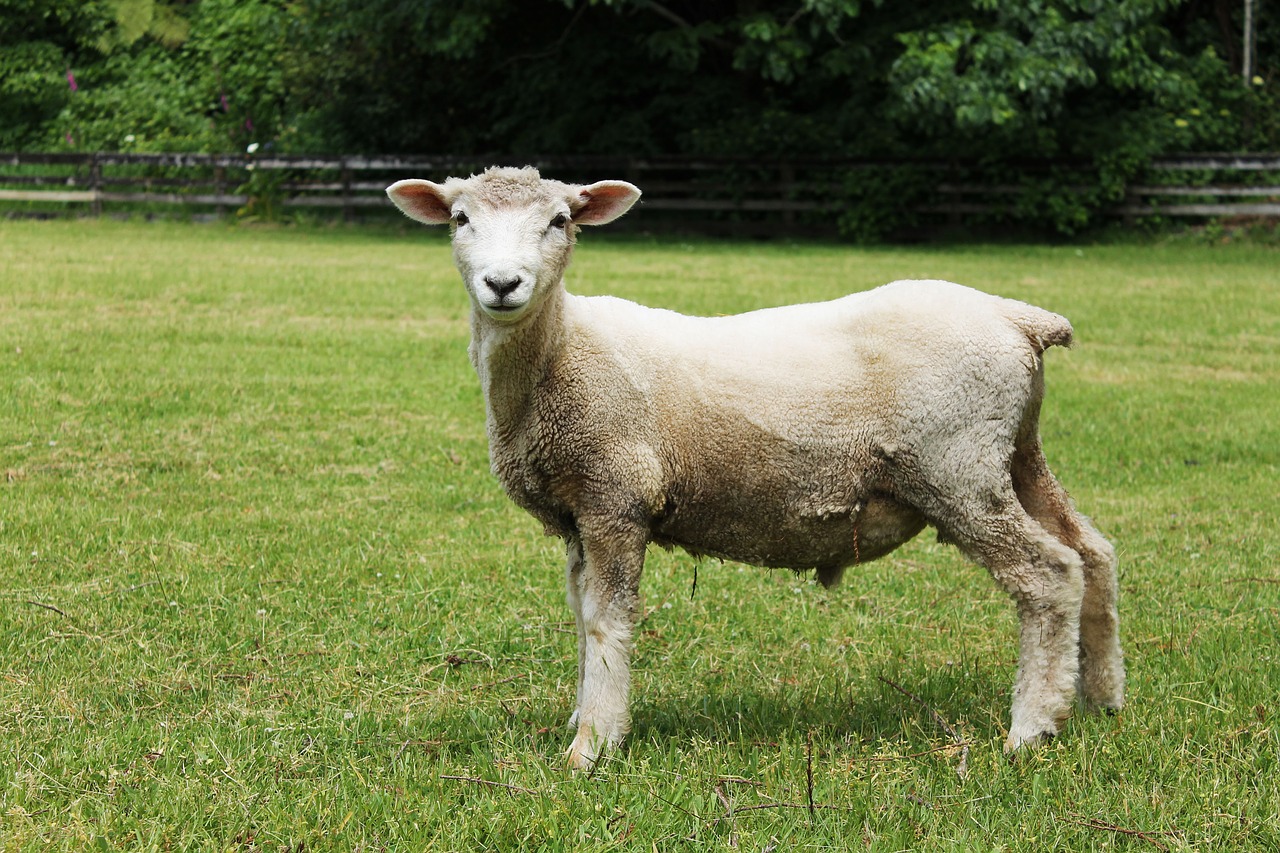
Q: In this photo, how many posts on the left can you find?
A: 3